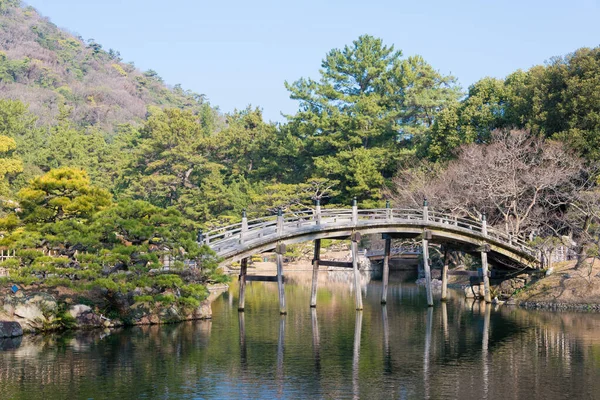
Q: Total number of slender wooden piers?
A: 8